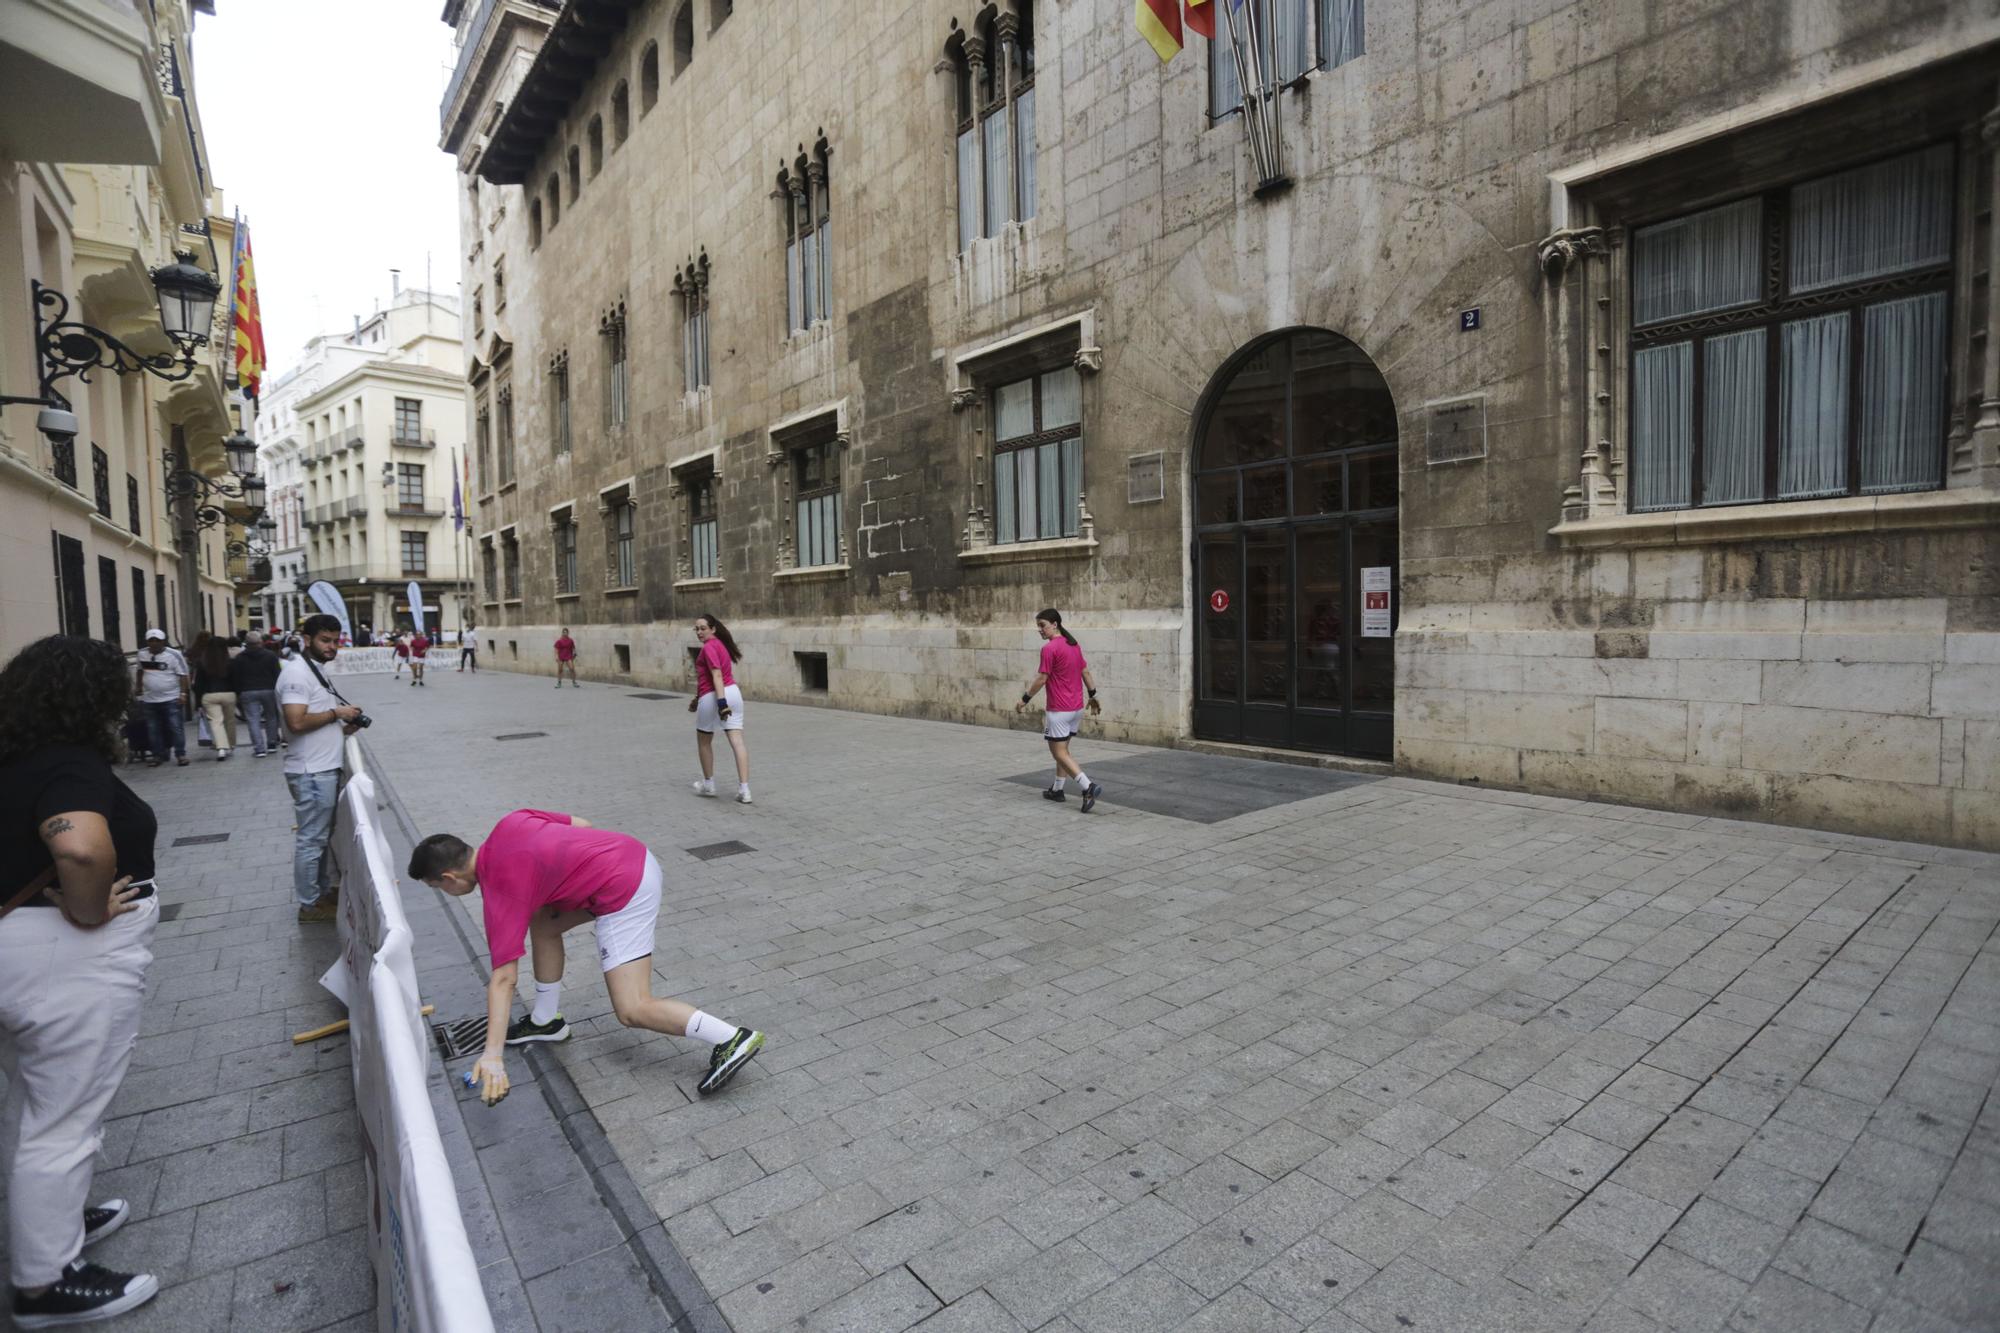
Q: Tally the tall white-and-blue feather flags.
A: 2